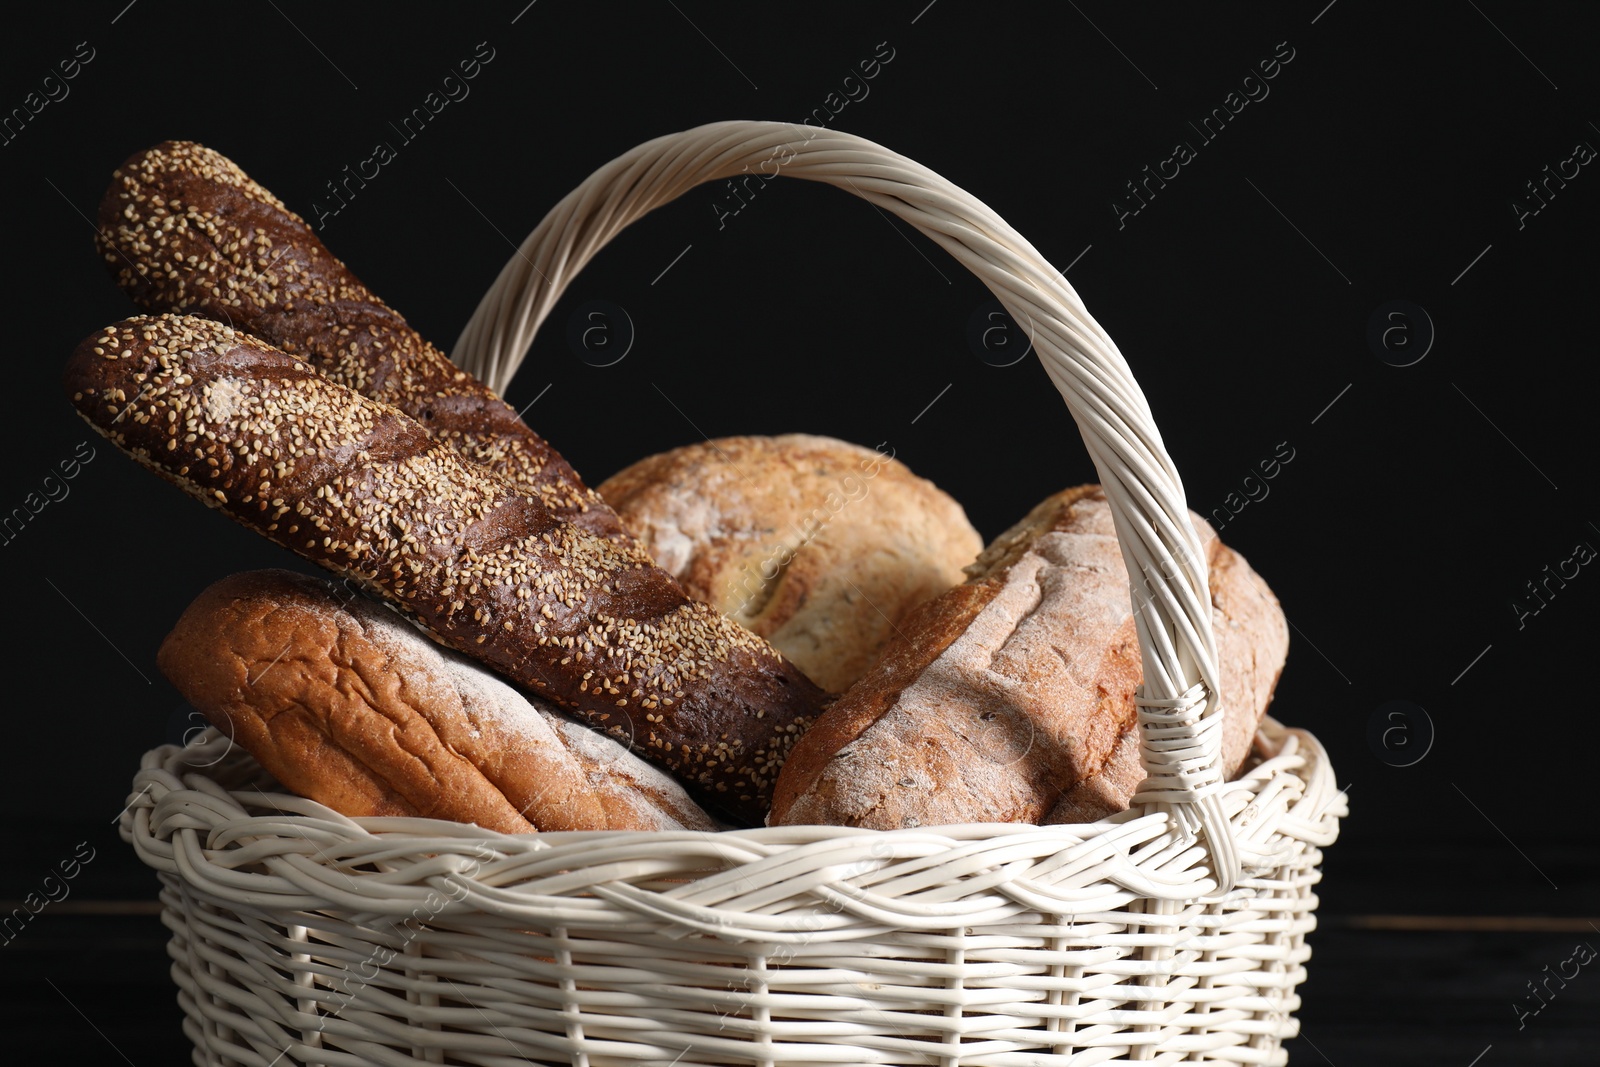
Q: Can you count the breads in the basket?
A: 5